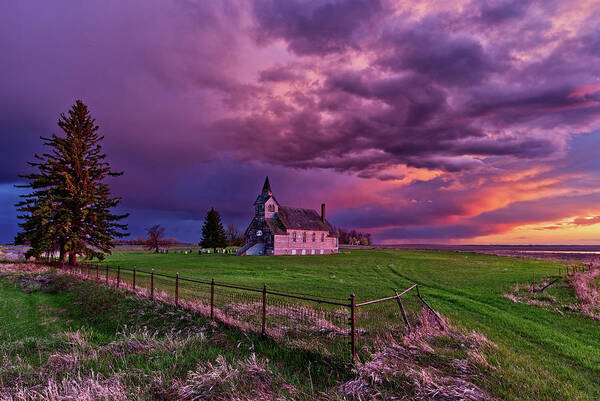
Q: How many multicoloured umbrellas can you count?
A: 0